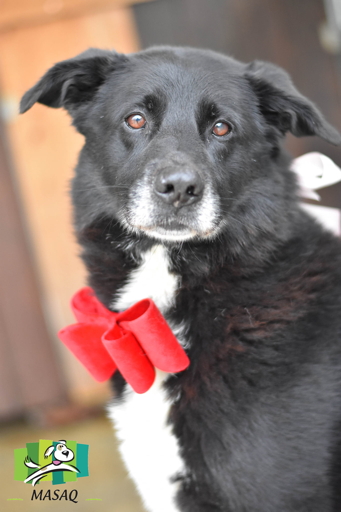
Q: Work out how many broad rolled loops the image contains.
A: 4